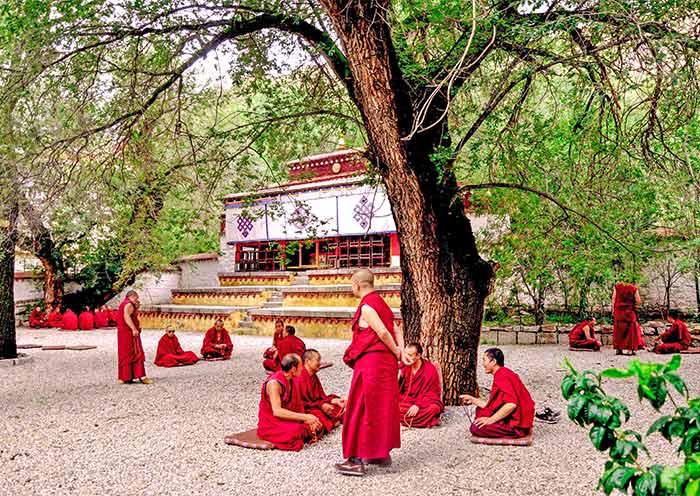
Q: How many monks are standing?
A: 3